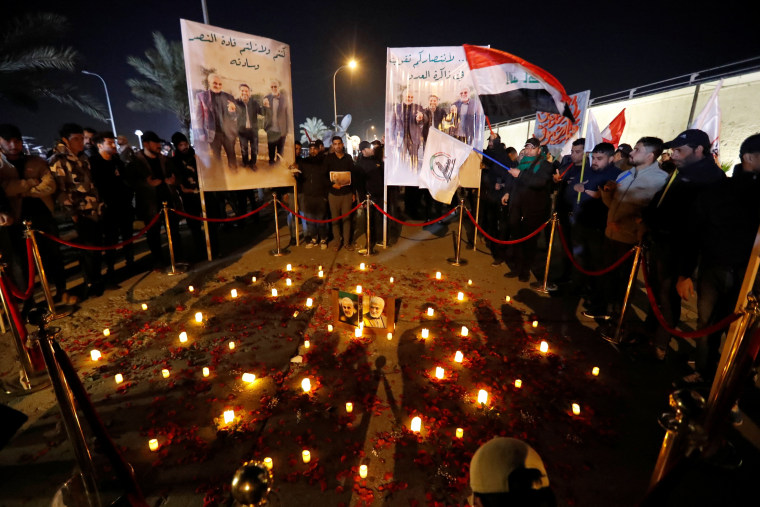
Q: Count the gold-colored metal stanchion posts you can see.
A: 12